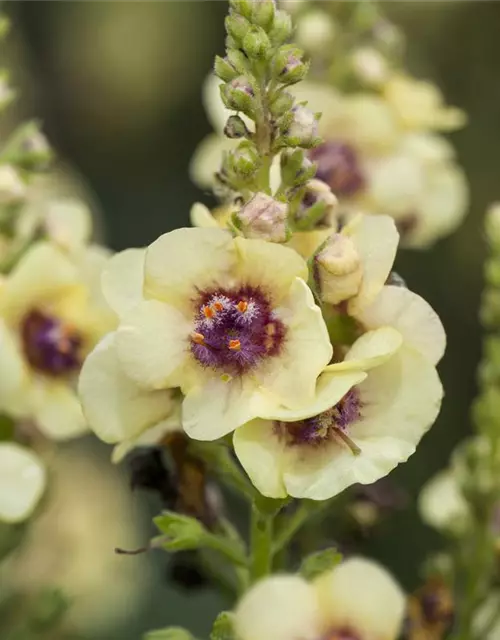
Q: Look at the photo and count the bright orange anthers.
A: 5